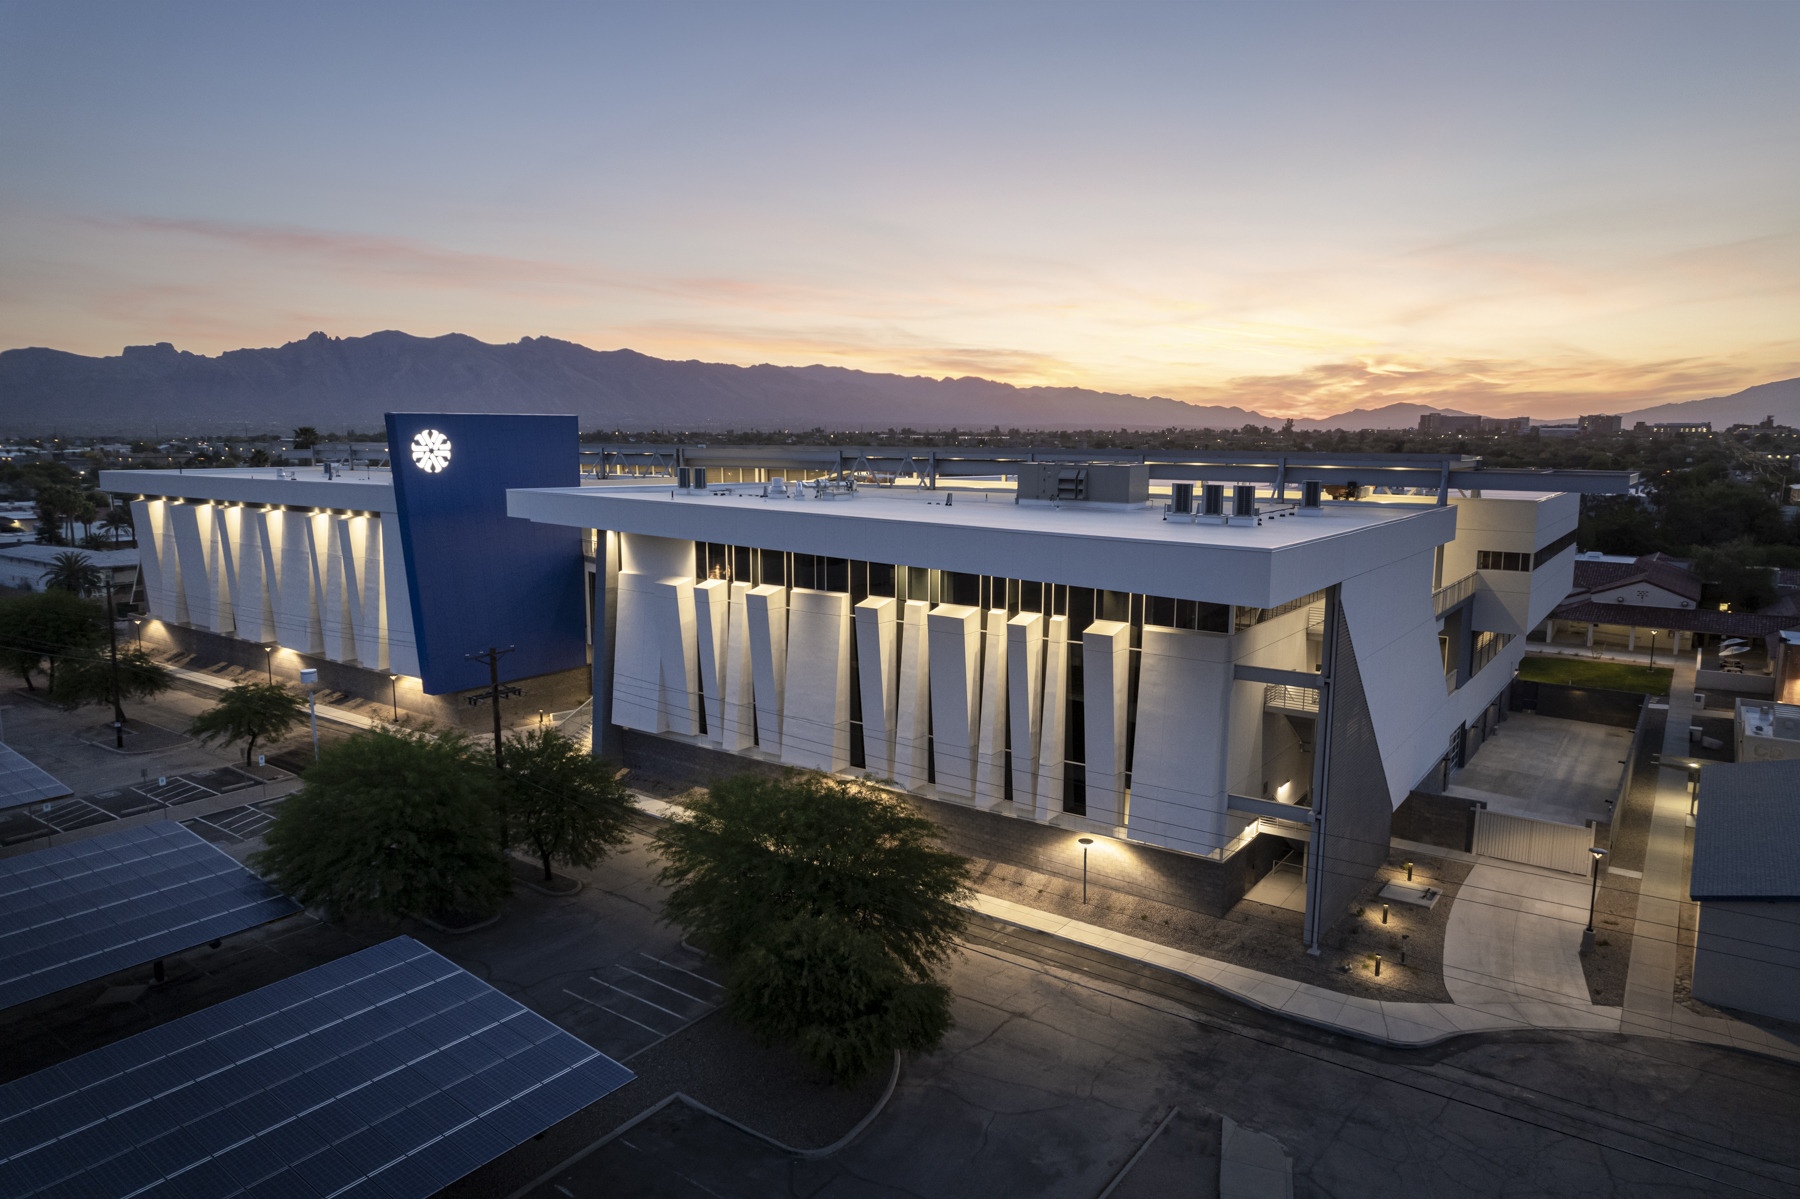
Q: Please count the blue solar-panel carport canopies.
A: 3